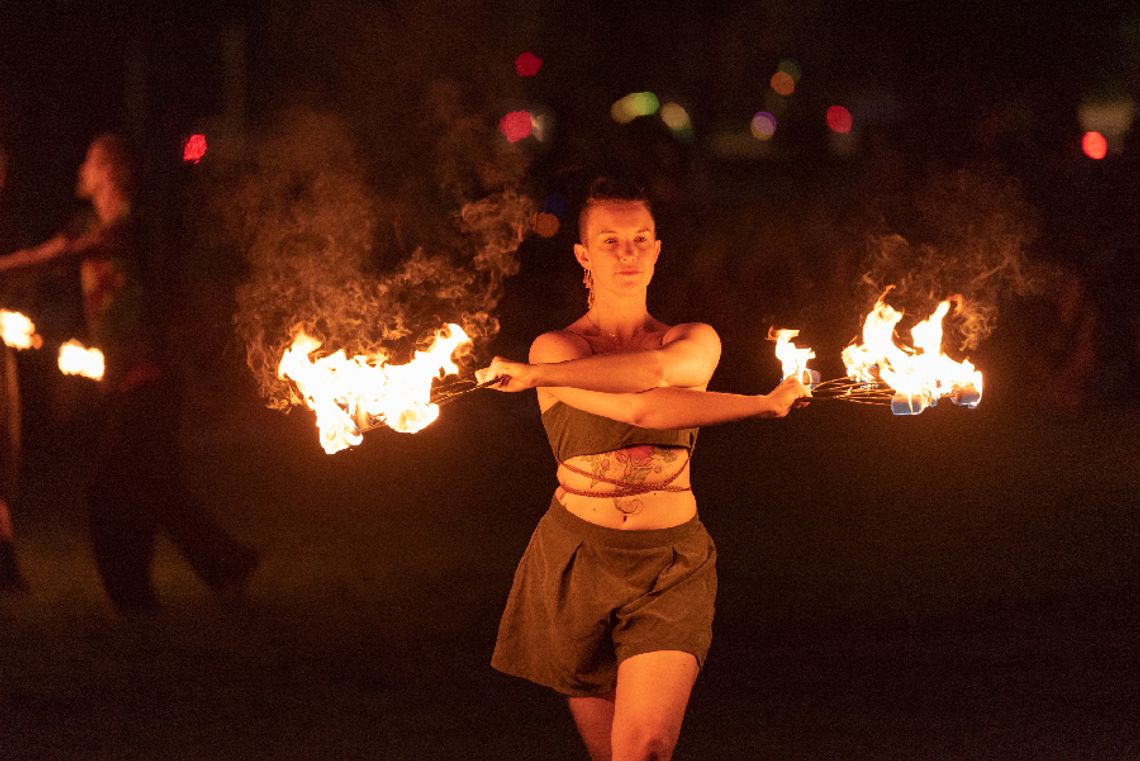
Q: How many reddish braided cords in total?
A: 2